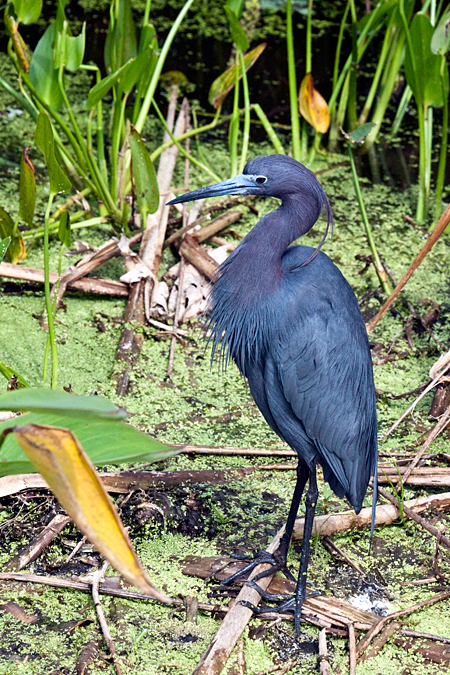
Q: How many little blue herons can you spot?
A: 1